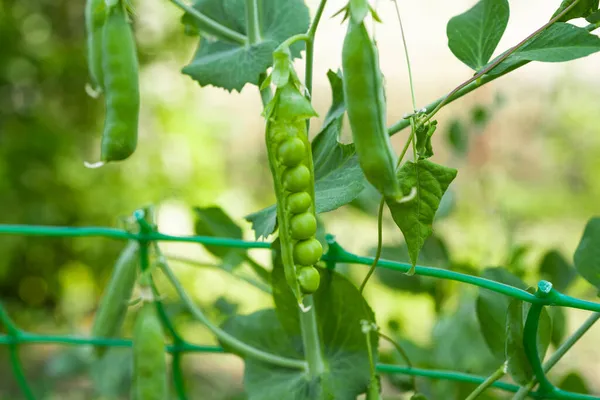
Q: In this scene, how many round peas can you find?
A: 6